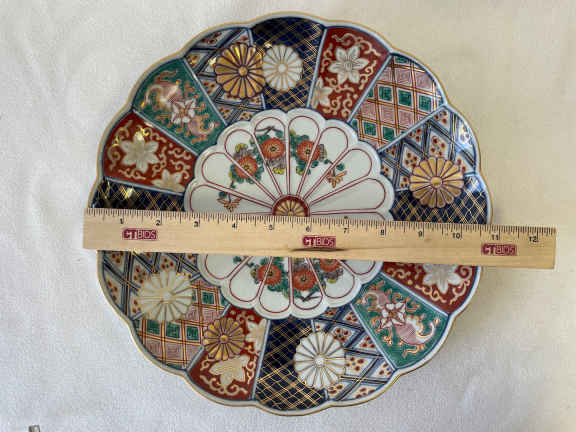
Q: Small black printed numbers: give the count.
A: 12